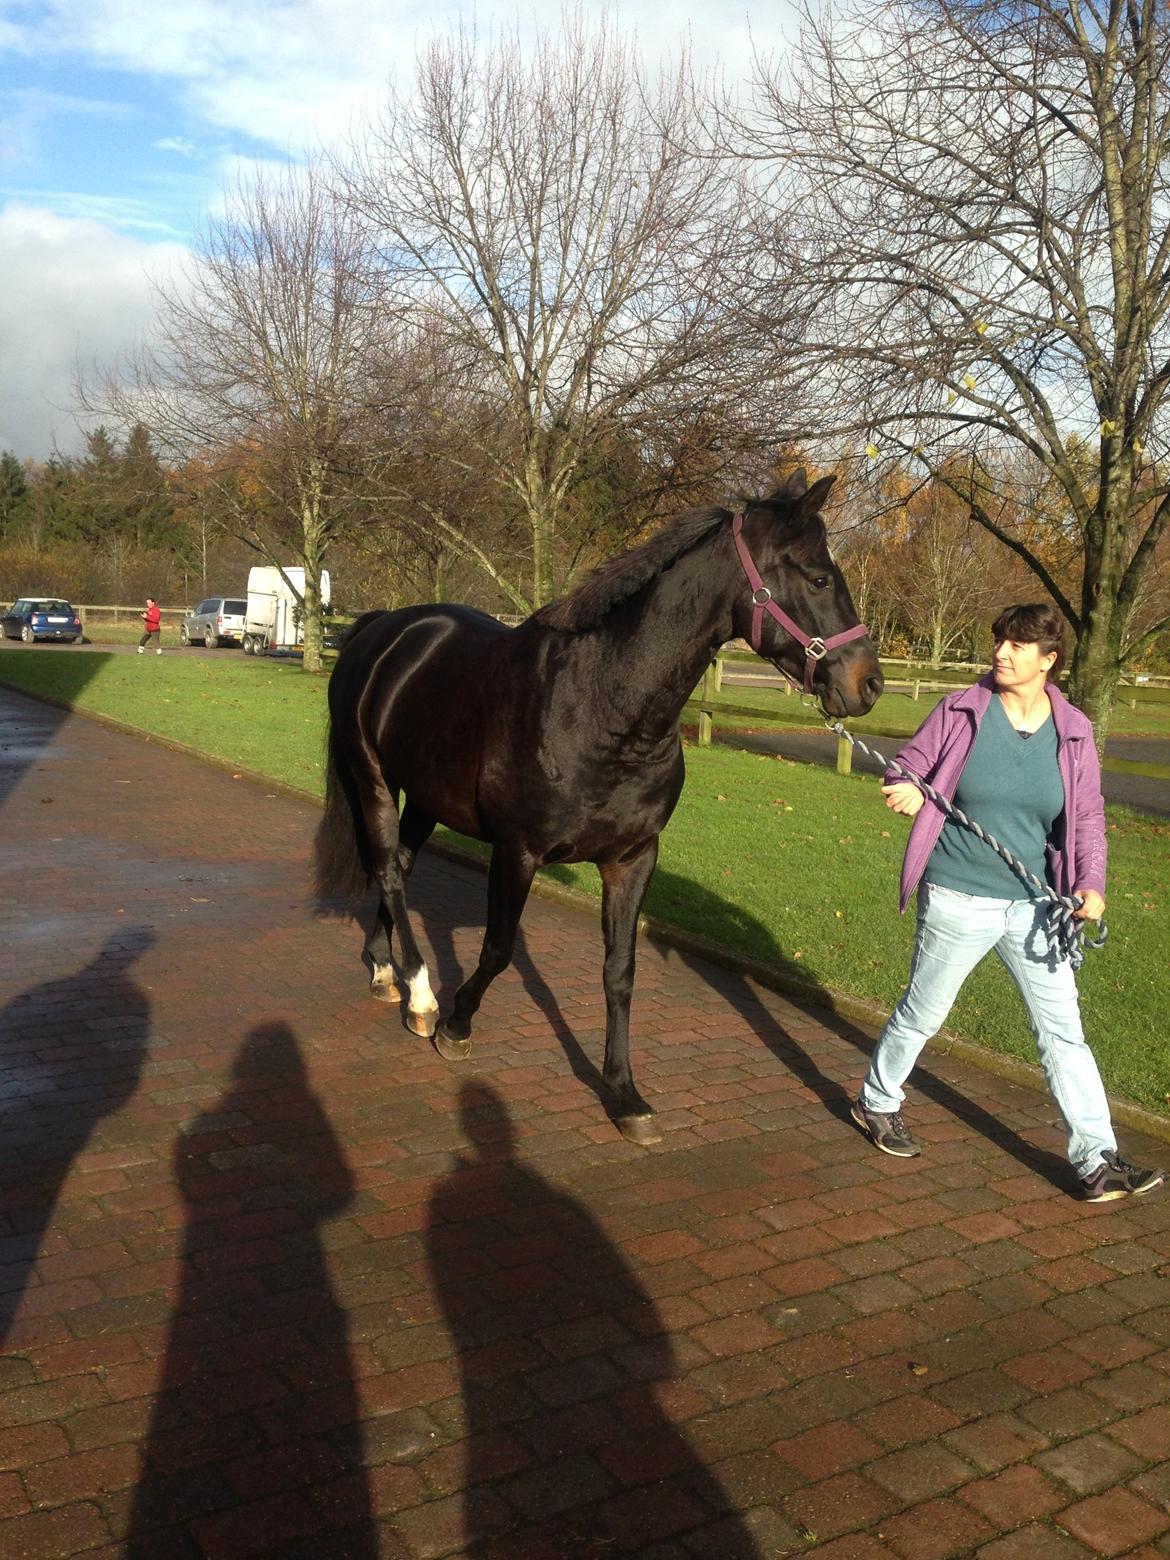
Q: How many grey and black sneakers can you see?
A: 2